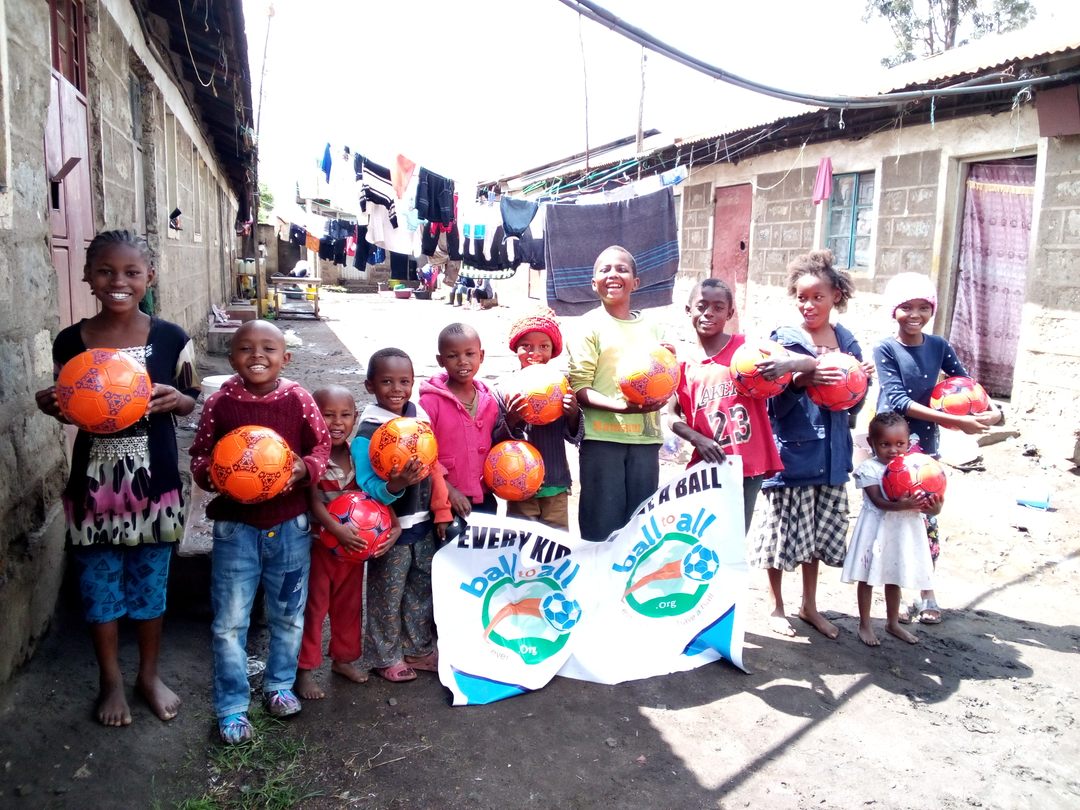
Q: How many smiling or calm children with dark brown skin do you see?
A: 11